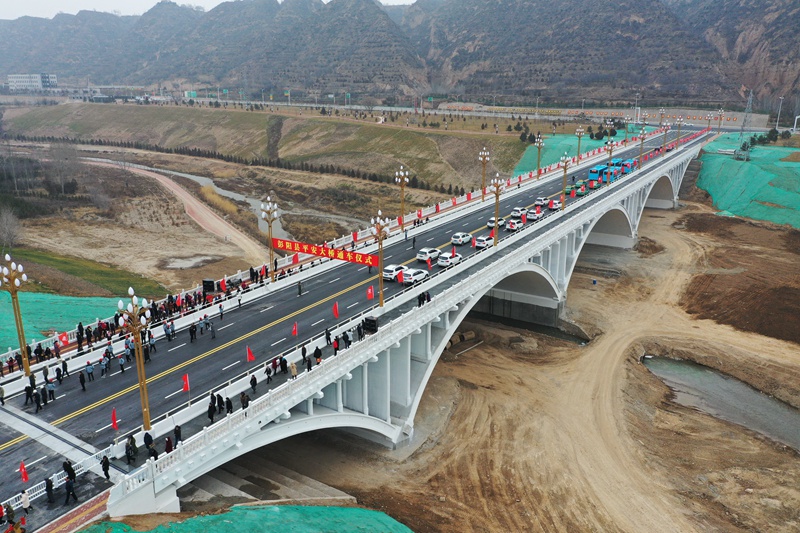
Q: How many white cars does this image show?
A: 12